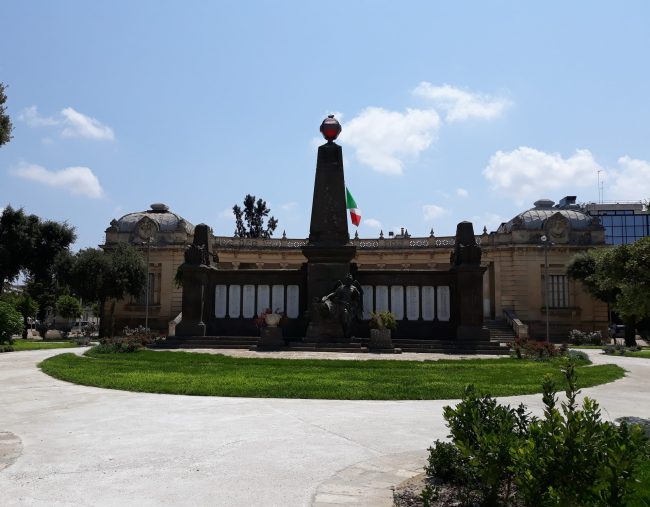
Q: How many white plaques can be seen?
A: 12